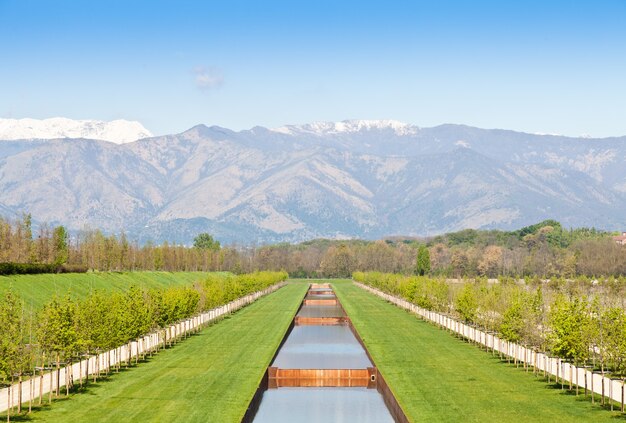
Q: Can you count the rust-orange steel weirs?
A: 5